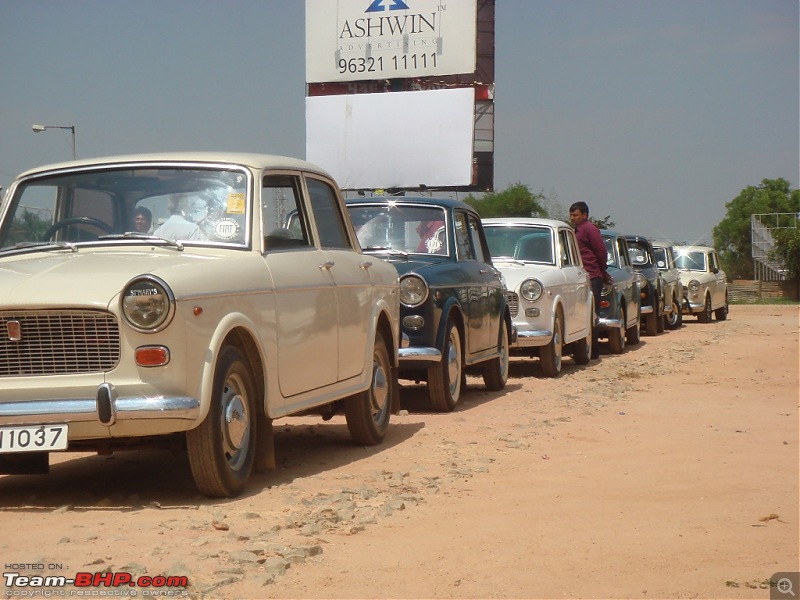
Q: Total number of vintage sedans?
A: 7